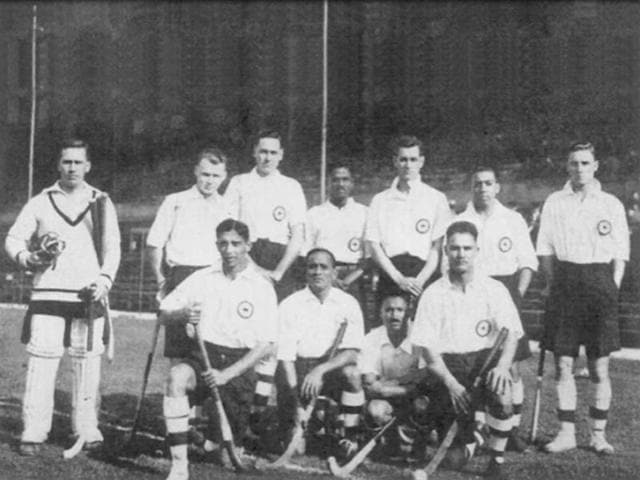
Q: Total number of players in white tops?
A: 11